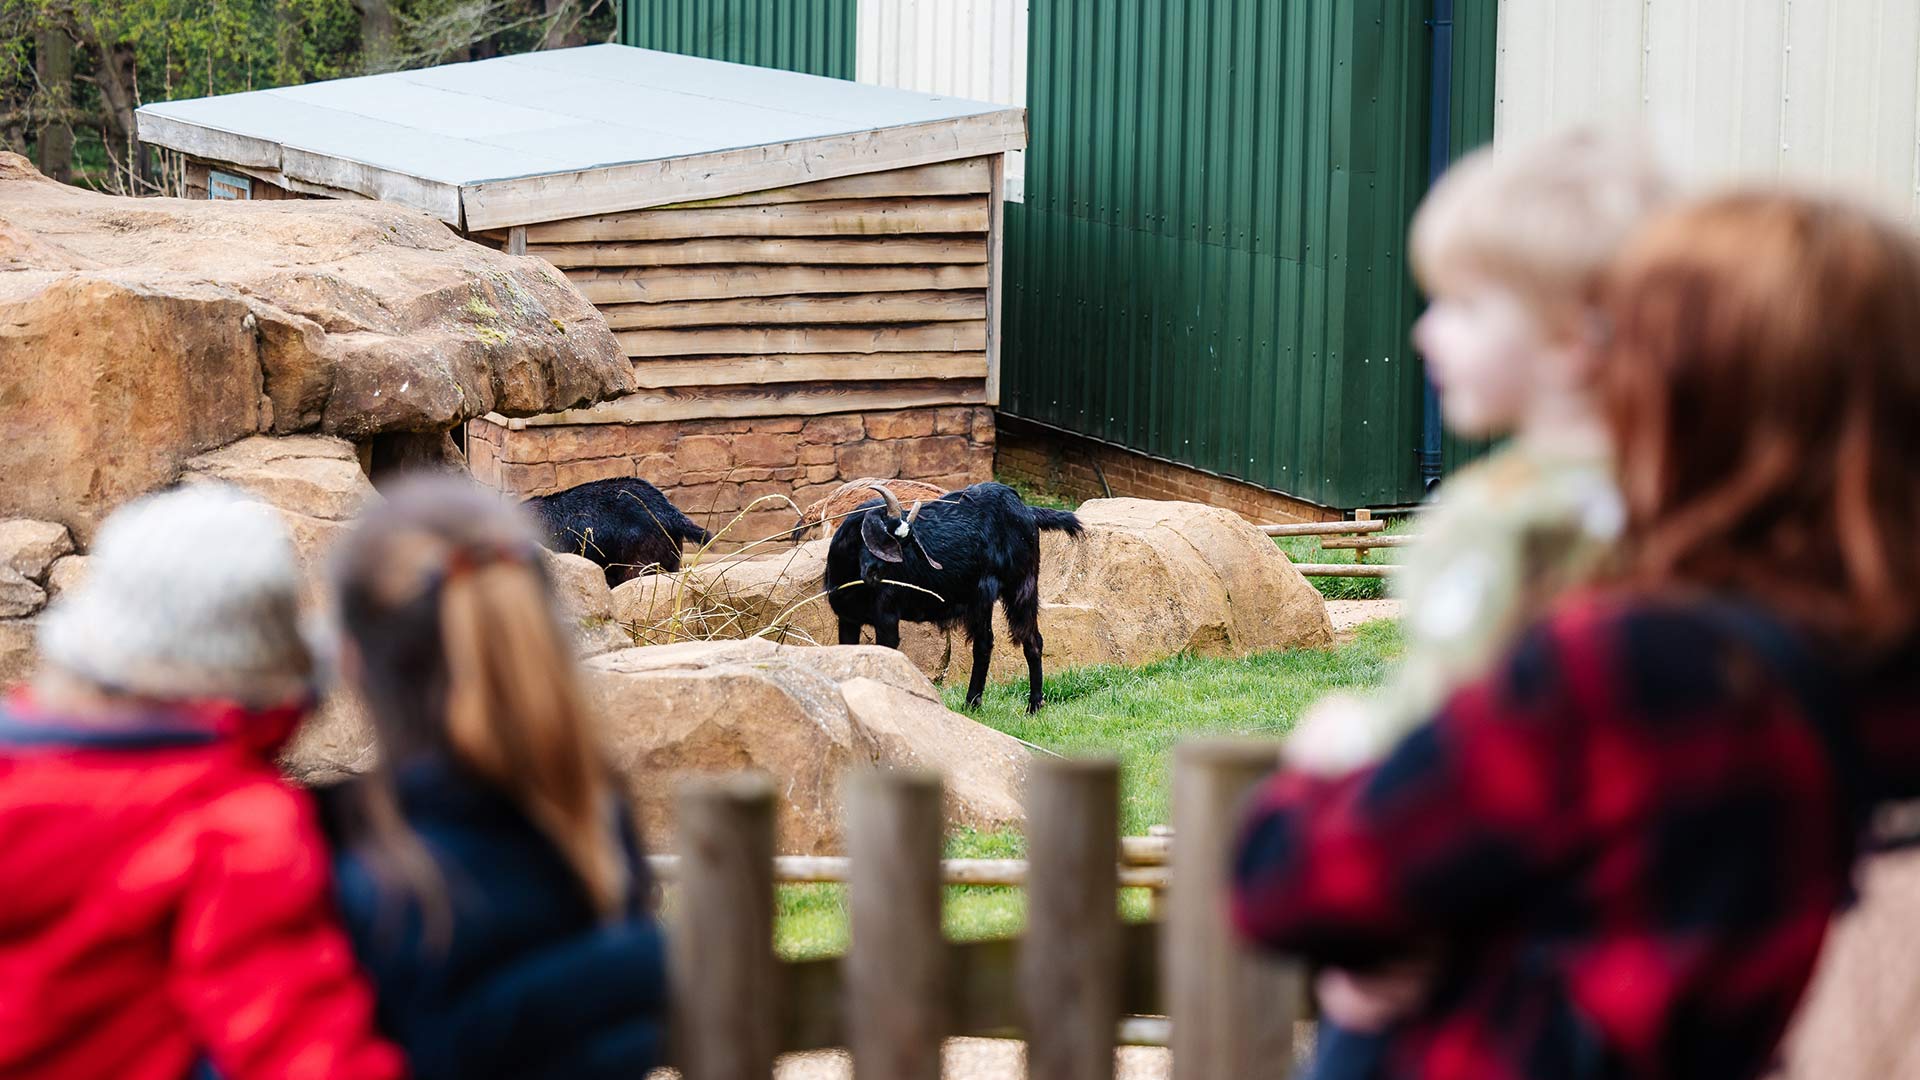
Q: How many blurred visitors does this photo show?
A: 4